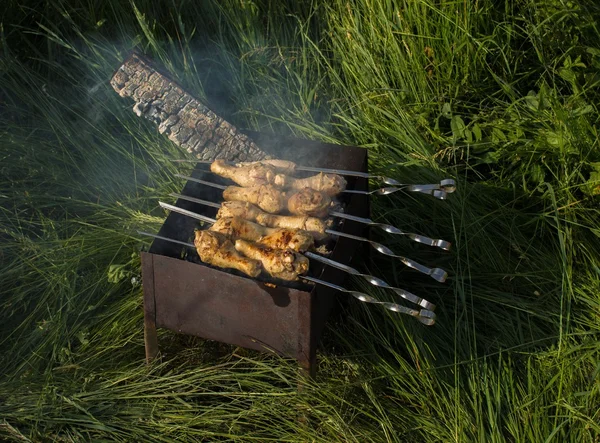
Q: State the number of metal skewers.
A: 6